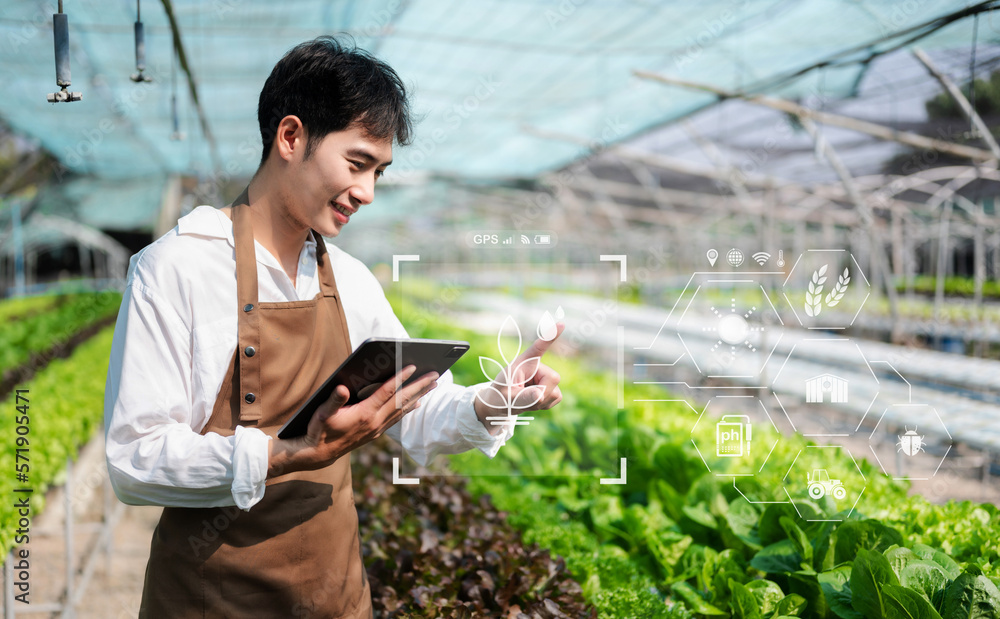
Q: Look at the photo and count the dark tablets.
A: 1